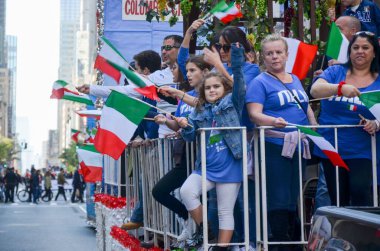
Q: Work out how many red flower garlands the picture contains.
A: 2